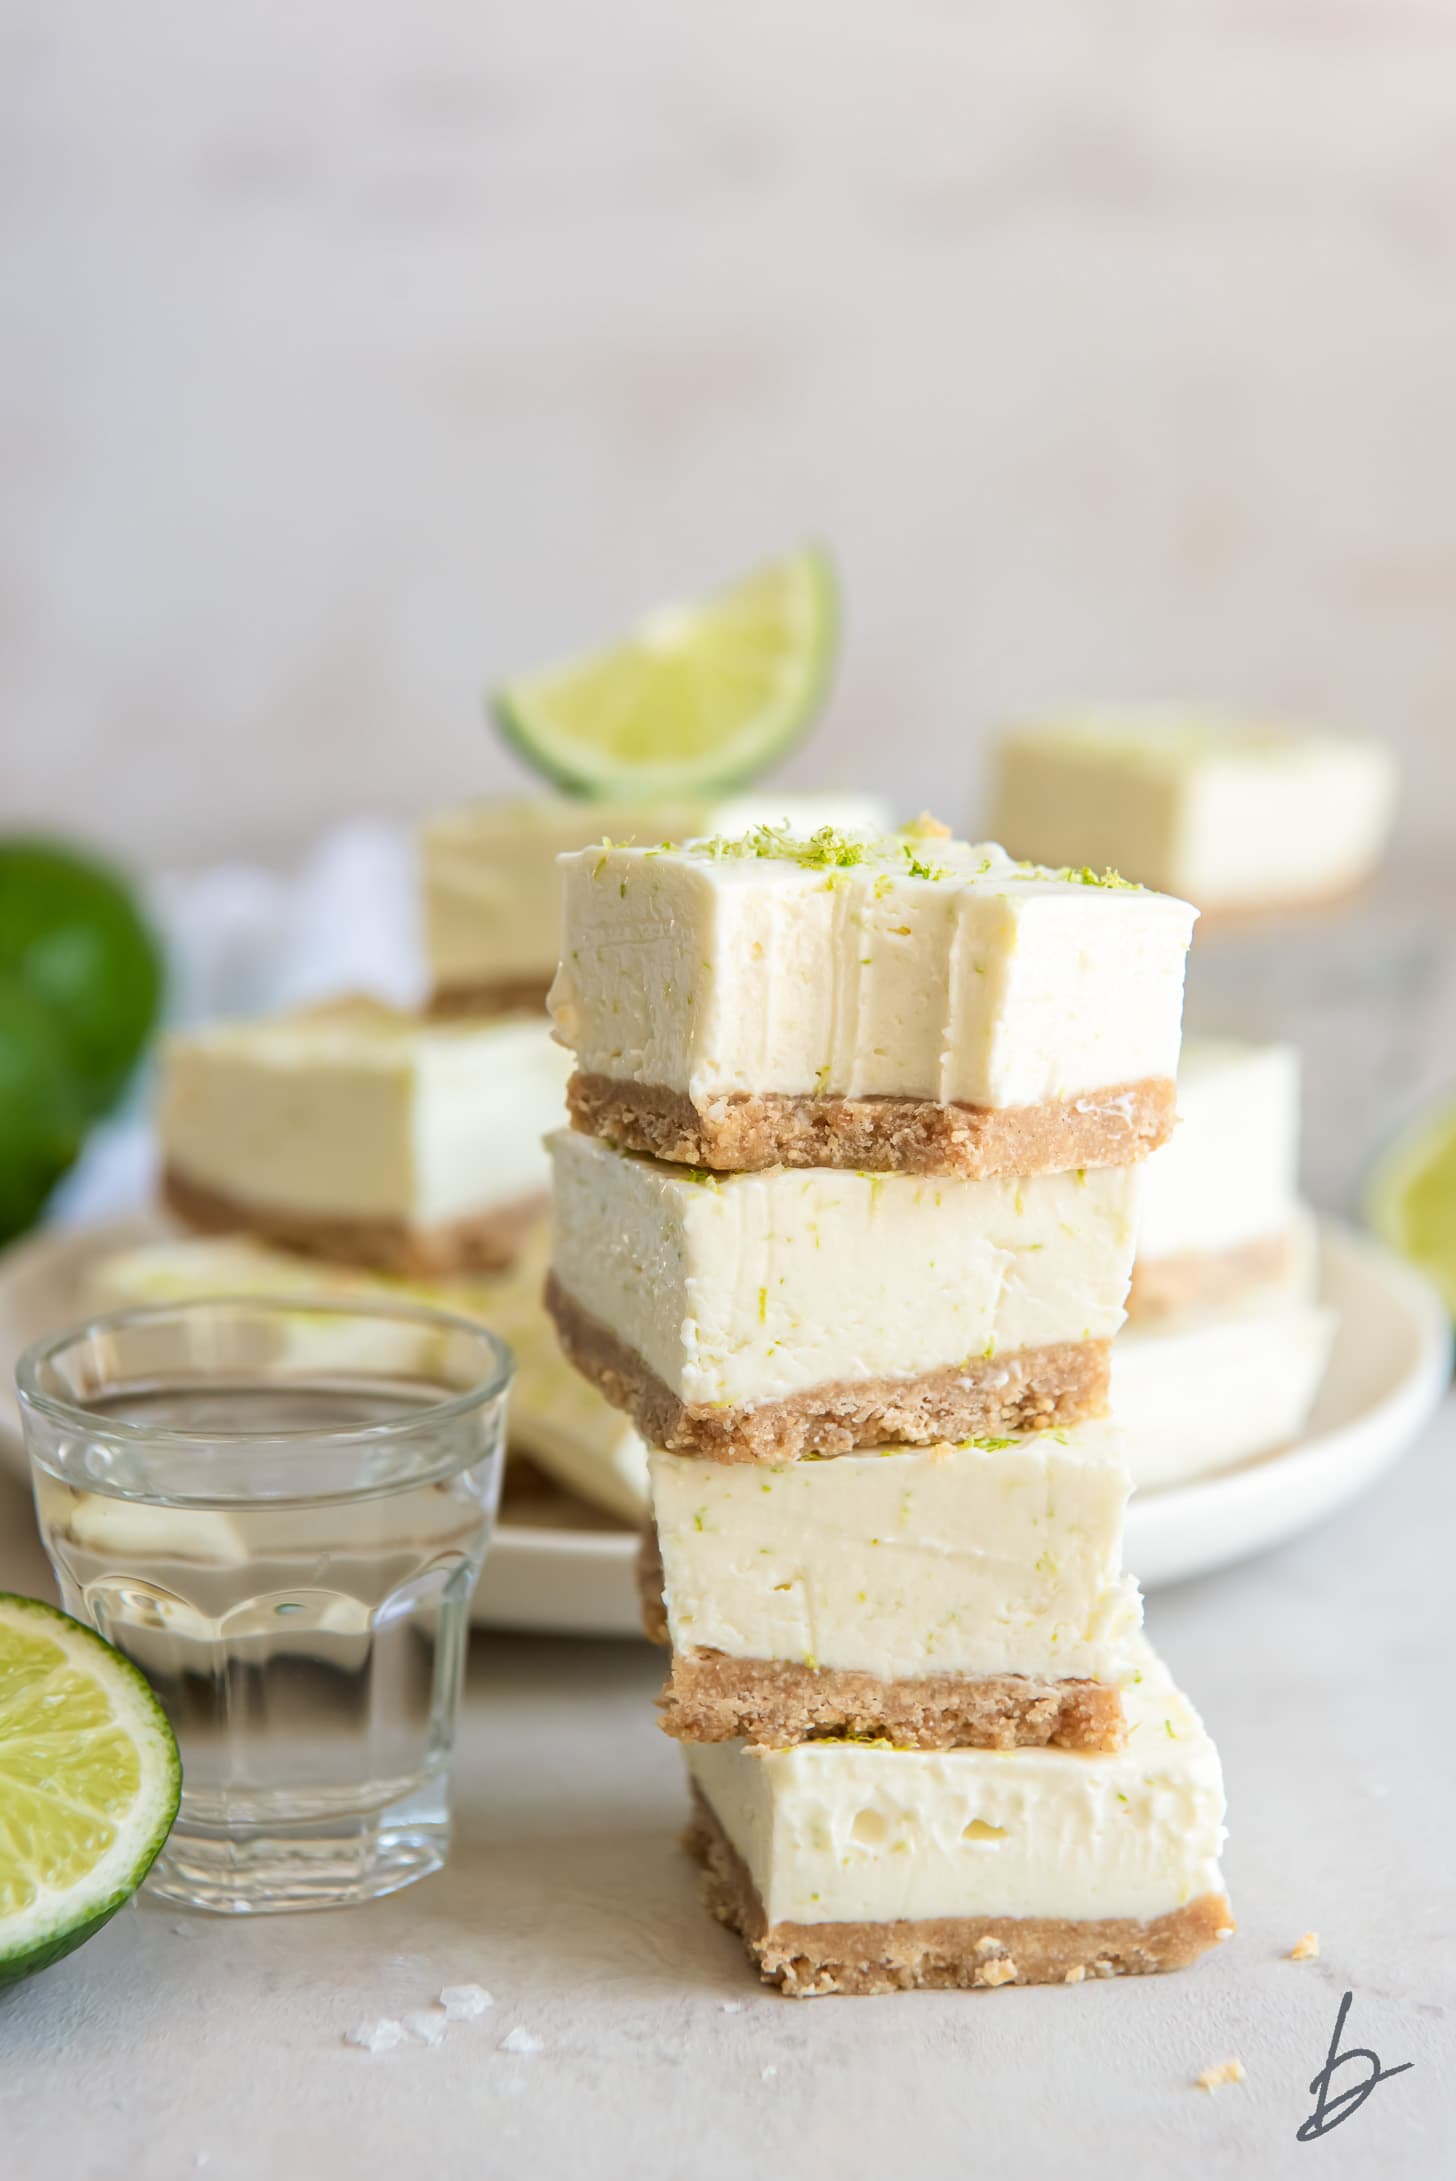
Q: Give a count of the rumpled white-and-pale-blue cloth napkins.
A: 1